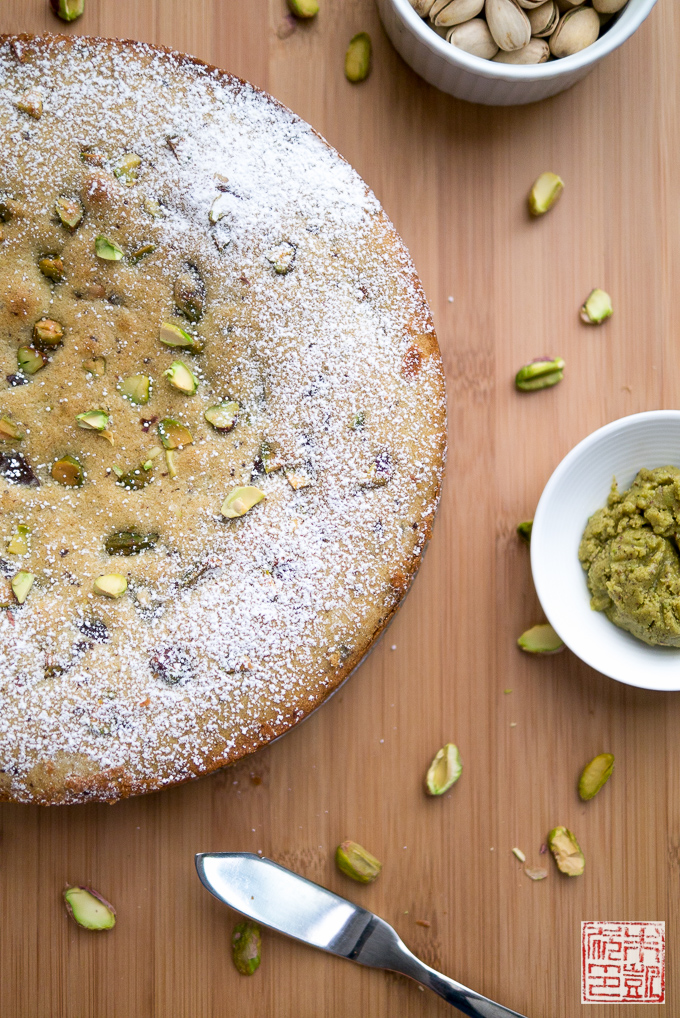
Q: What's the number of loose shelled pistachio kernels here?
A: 14